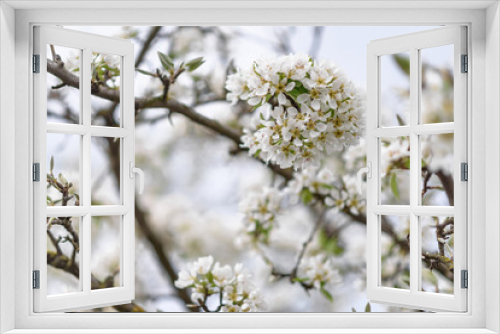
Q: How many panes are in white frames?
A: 12